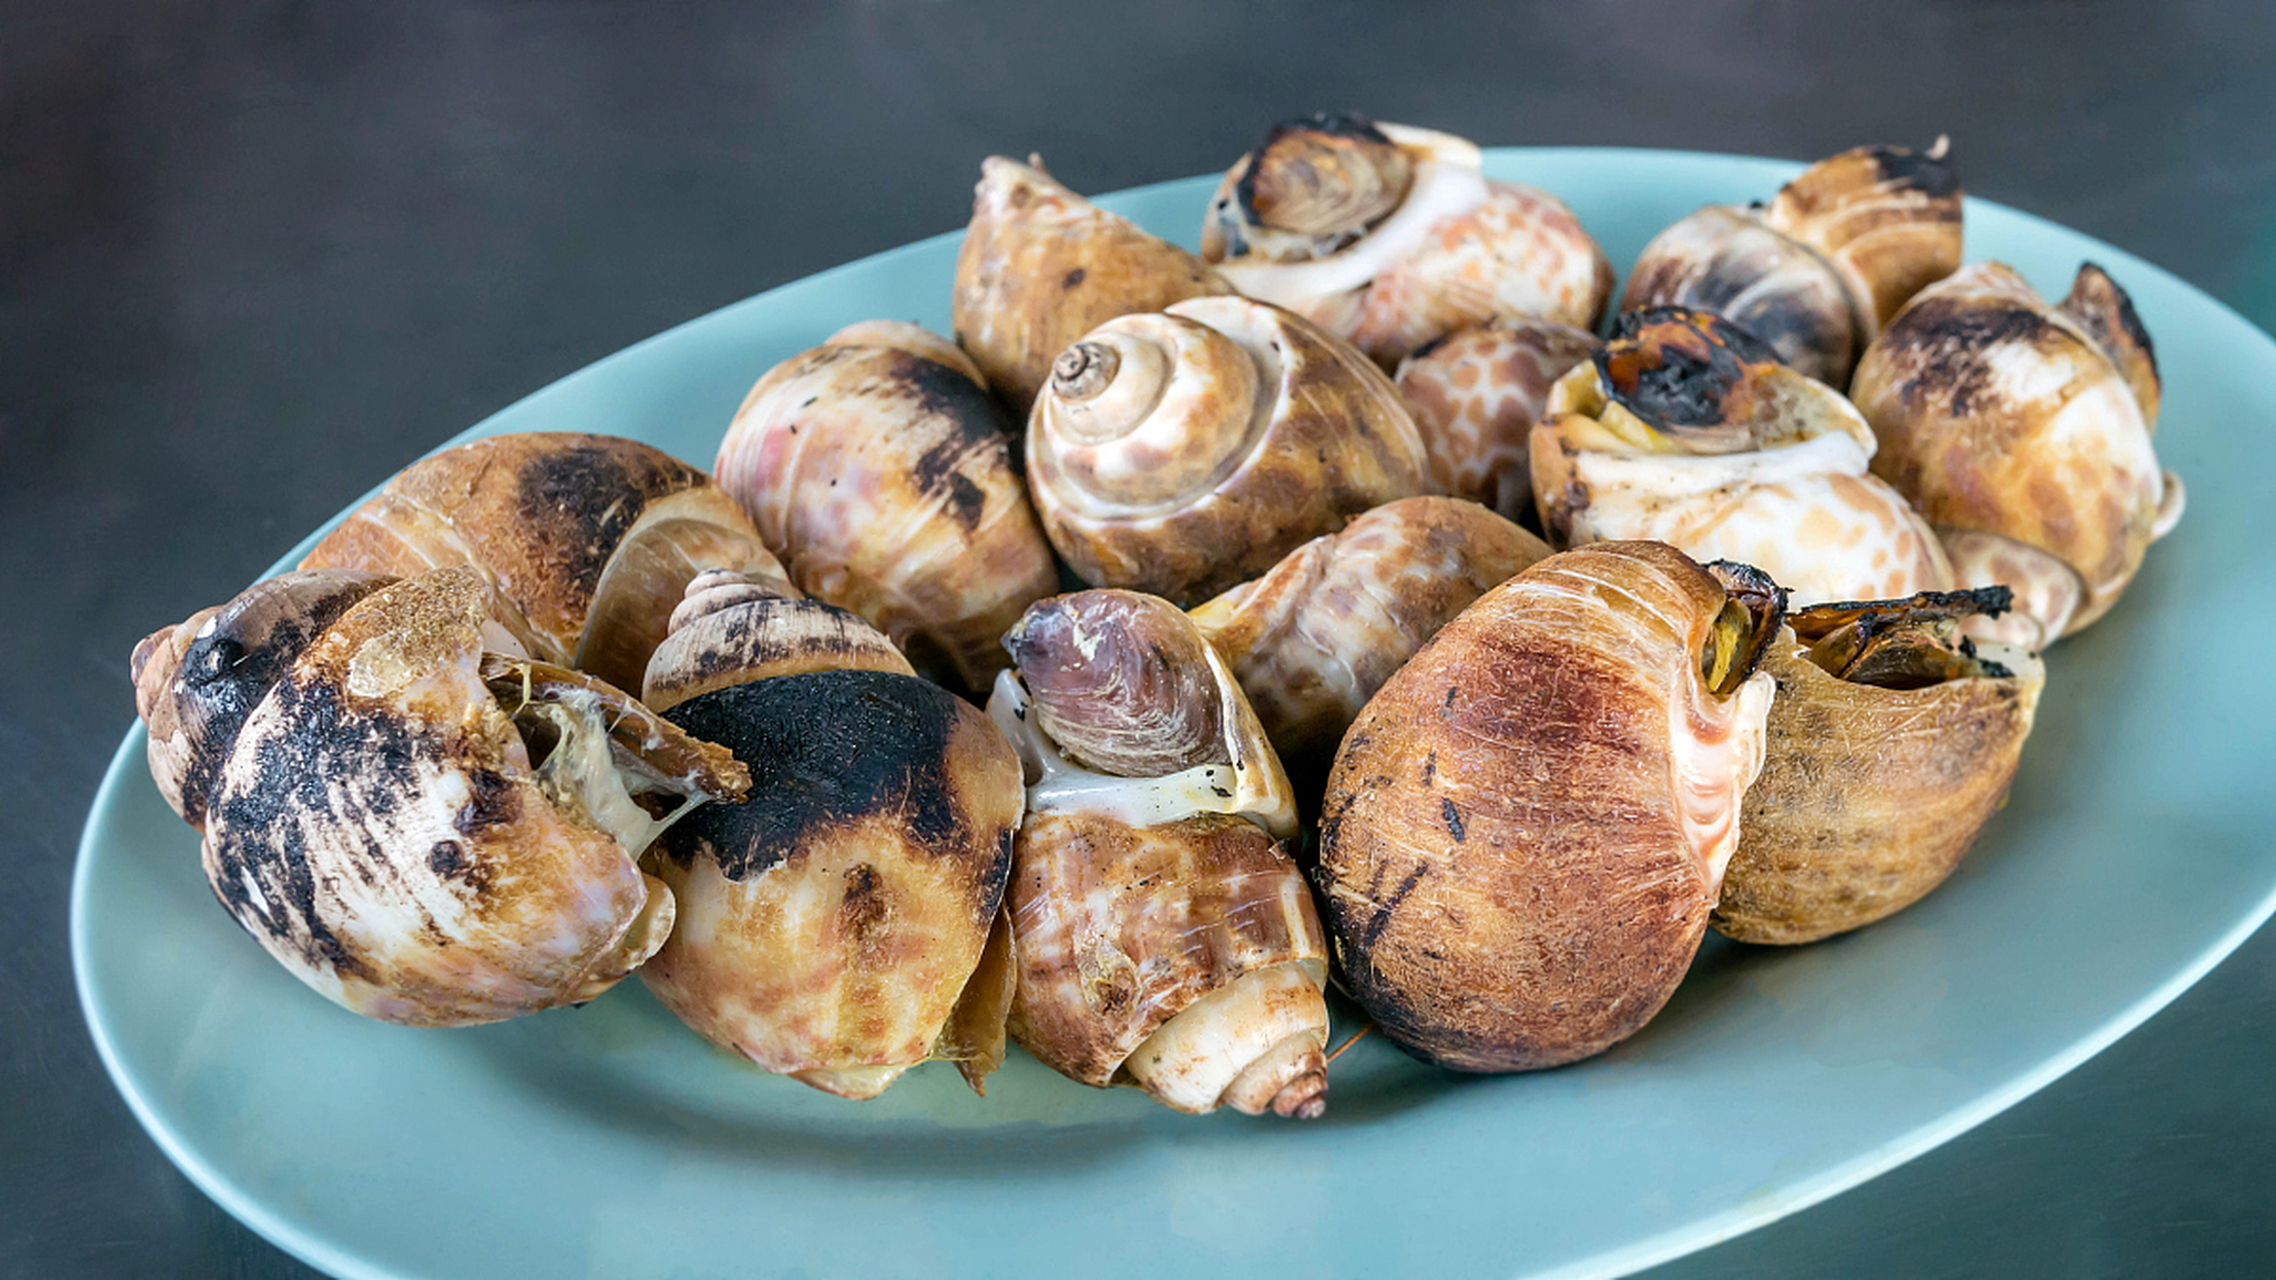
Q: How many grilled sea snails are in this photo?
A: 15